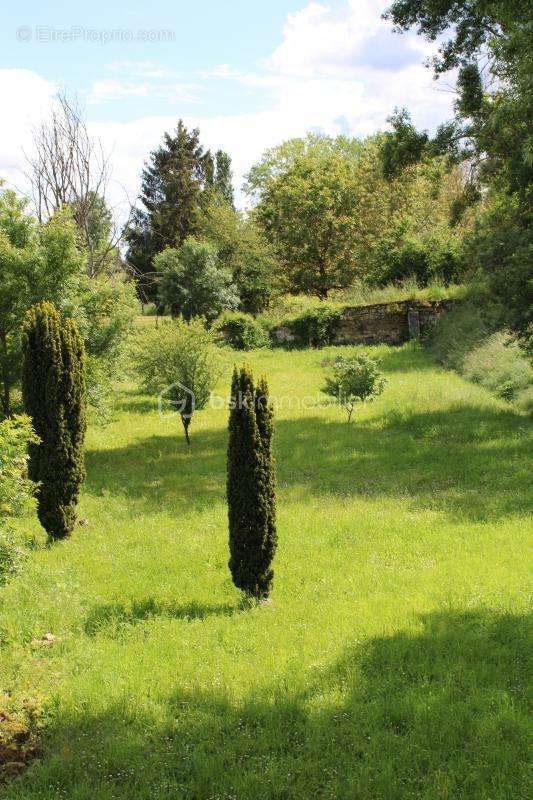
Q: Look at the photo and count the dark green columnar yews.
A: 2